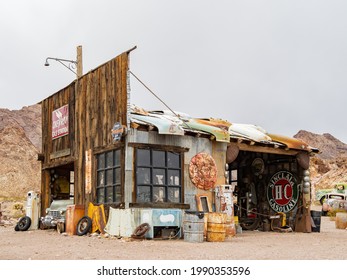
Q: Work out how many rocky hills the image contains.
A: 2